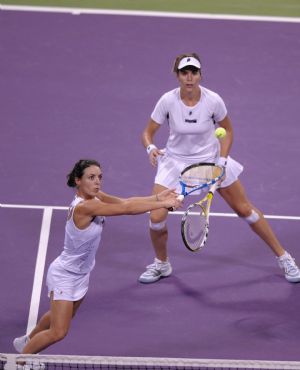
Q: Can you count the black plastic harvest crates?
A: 0